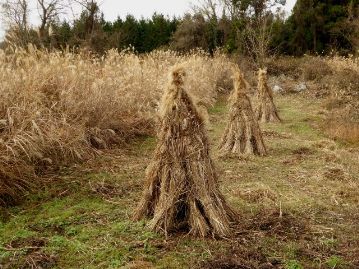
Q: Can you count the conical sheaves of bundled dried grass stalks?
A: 3